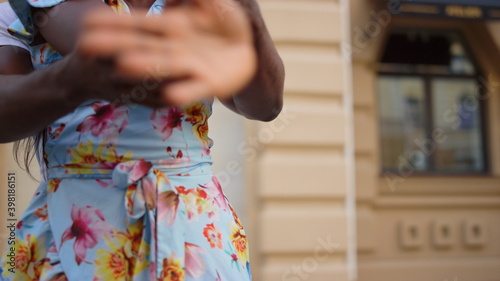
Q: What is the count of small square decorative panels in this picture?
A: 3